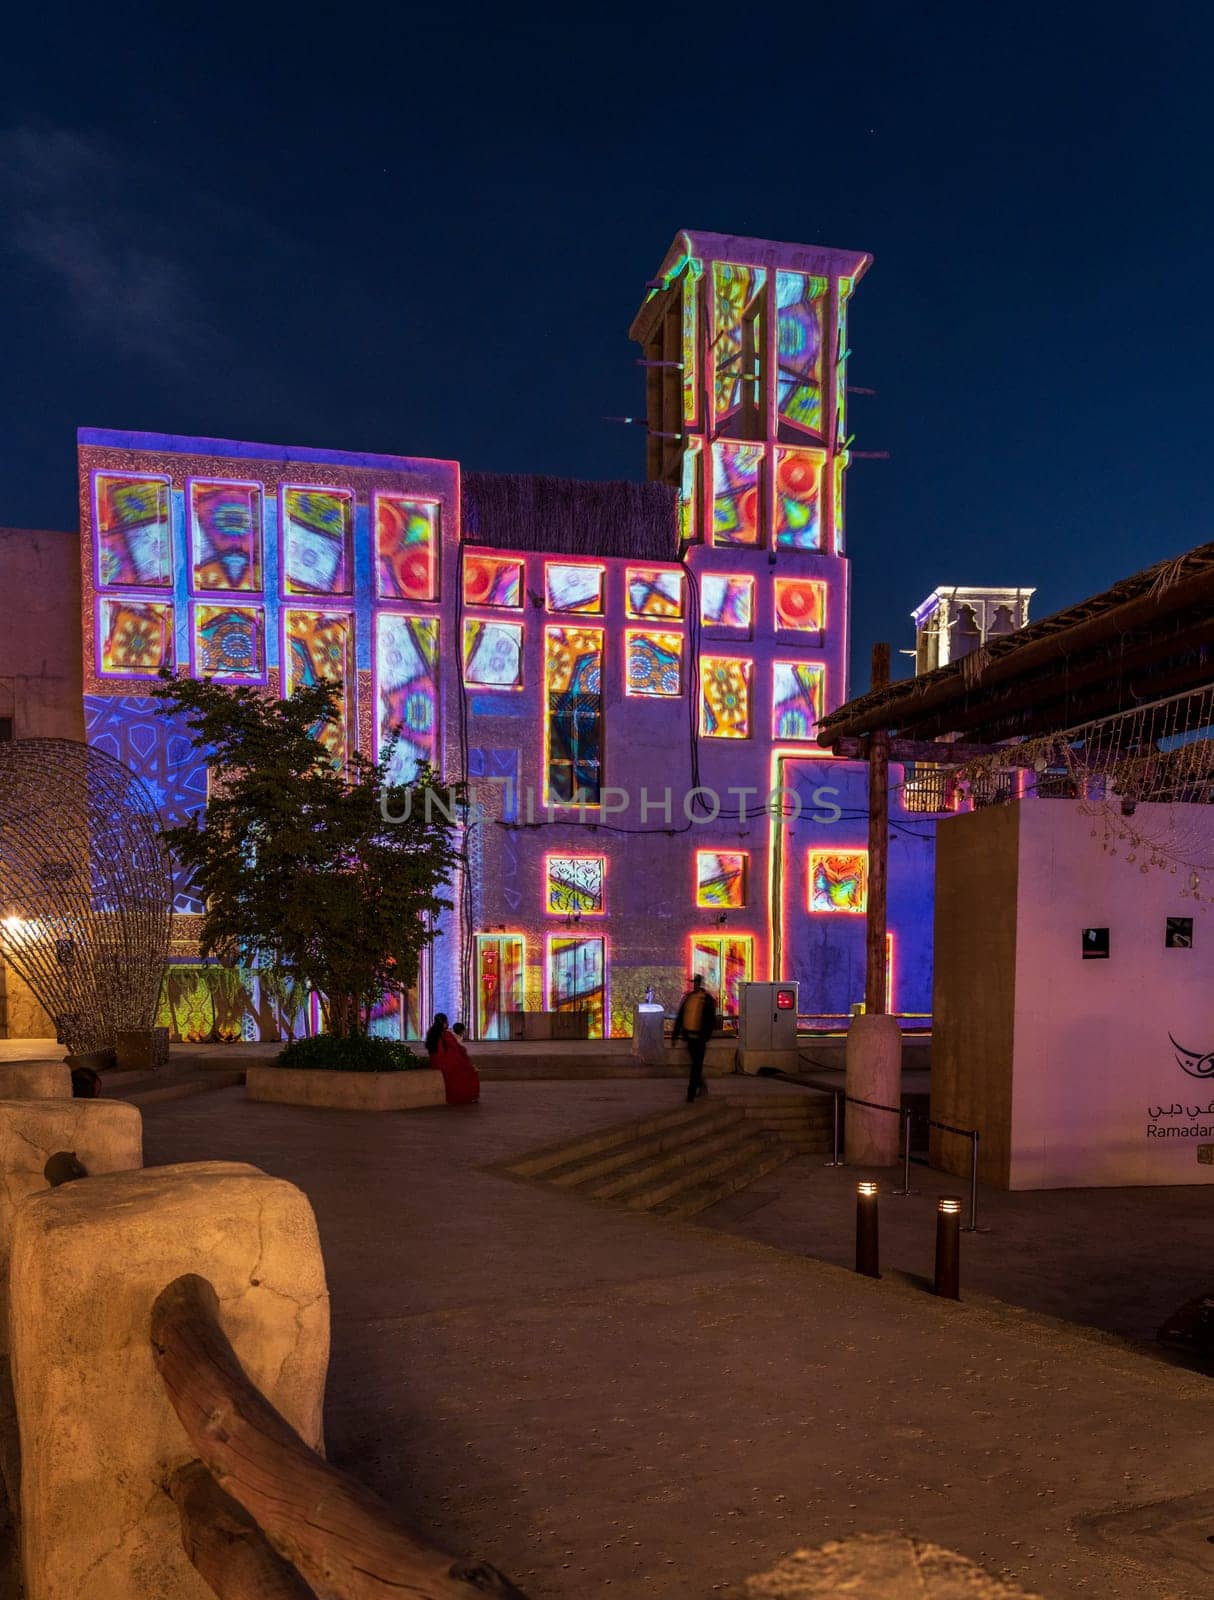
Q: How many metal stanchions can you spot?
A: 3